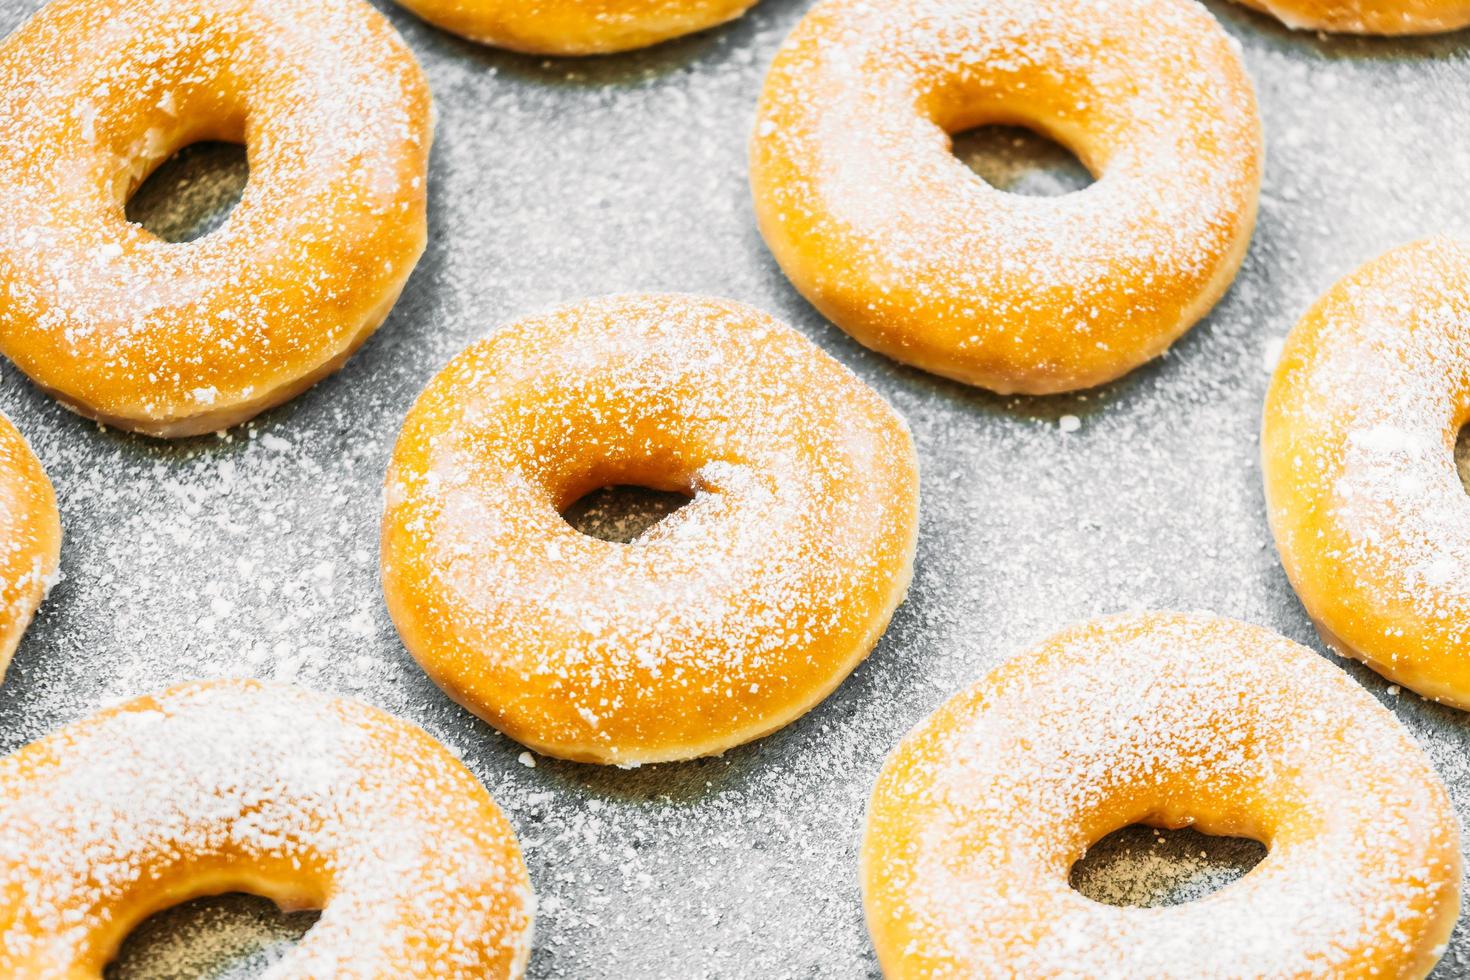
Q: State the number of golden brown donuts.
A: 9